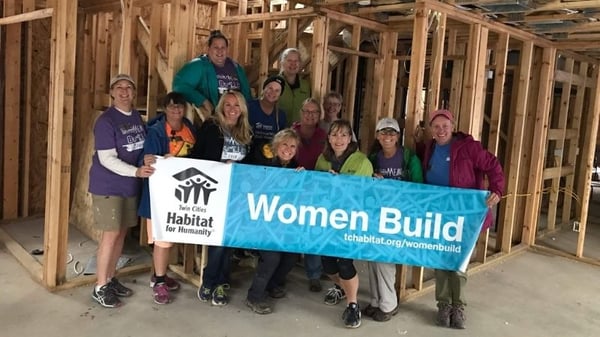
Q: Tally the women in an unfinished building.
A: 12